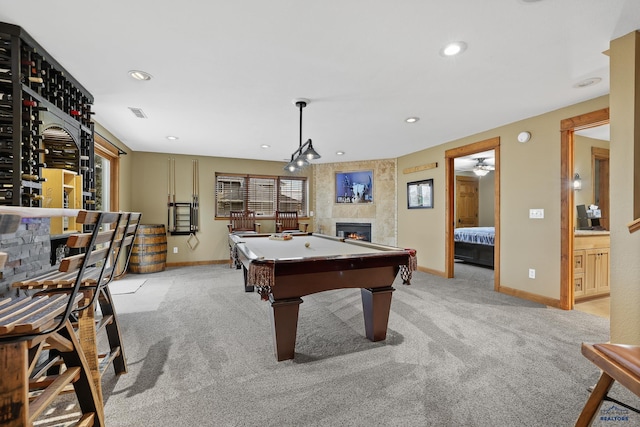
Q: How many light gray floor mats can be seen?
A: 1